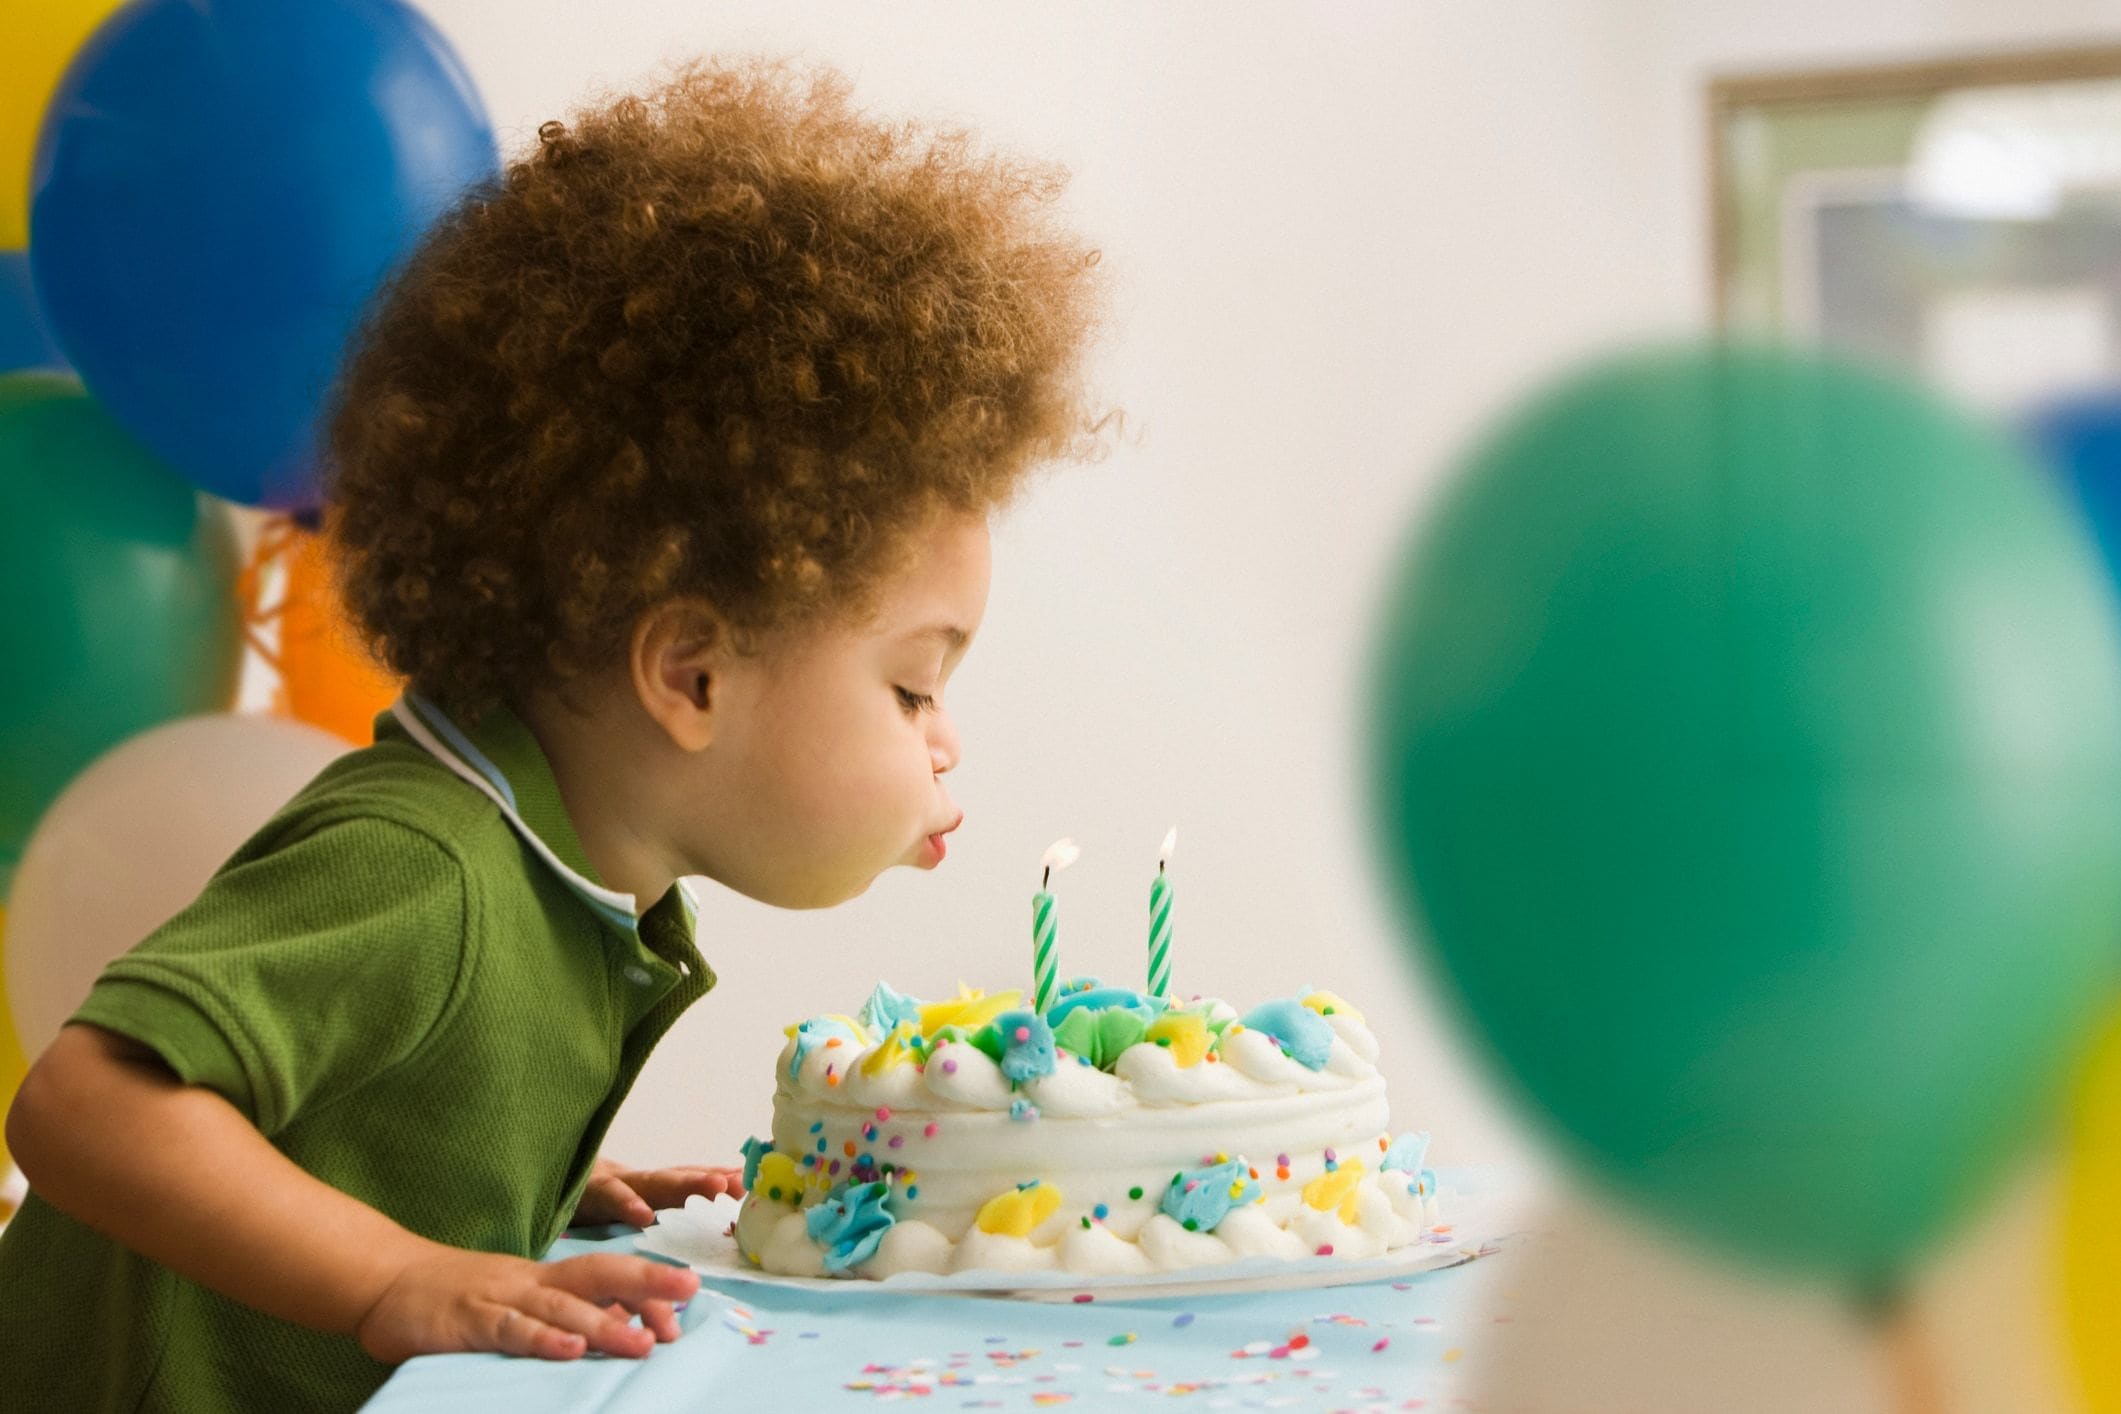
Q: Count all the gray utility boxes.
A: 0